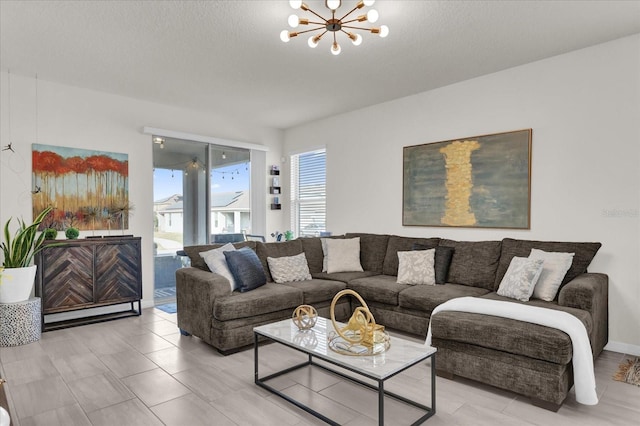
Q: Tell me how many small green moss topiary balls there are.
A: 2